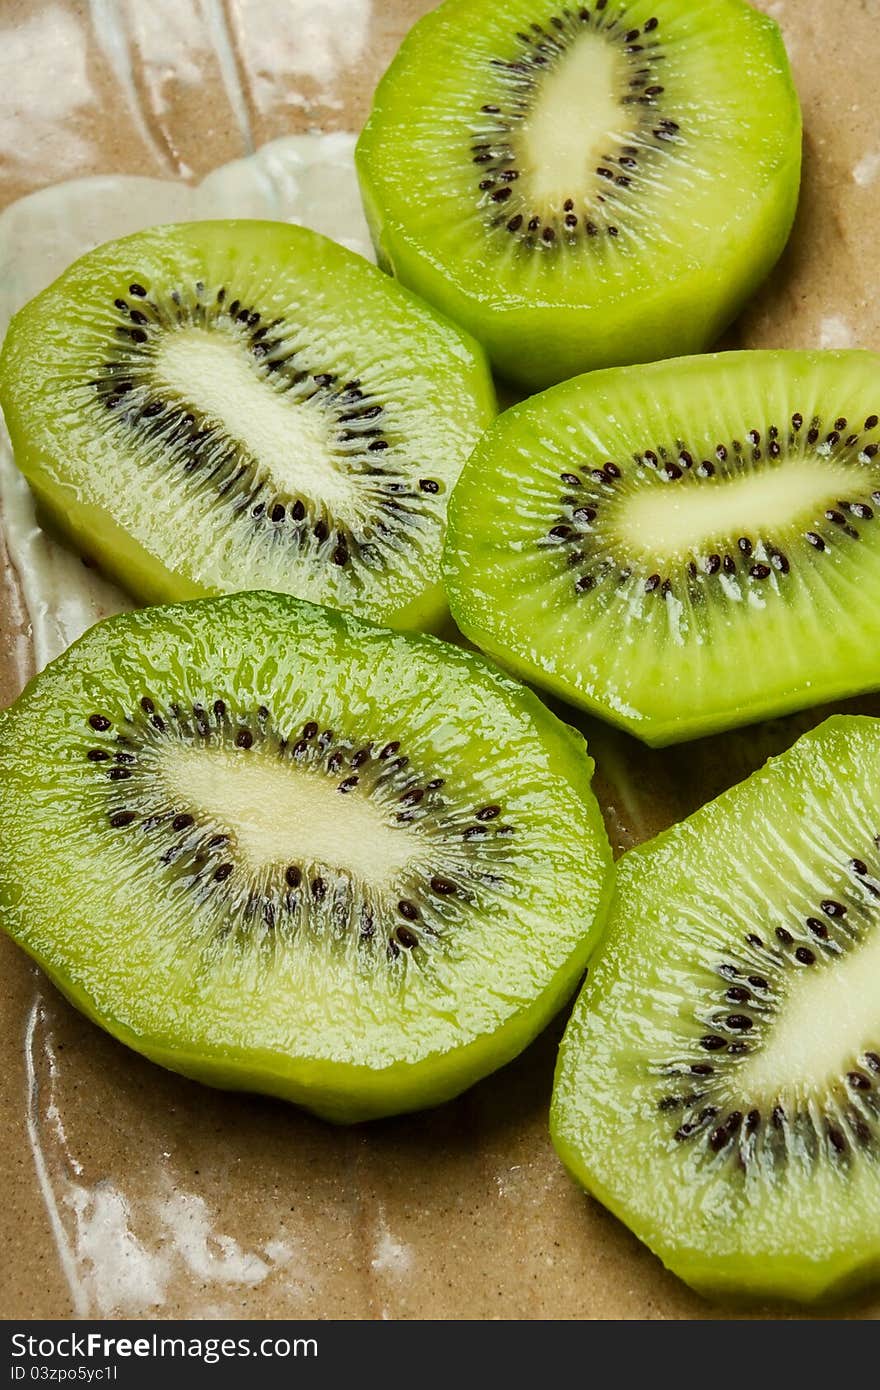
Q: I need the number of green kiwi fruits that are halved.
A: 5